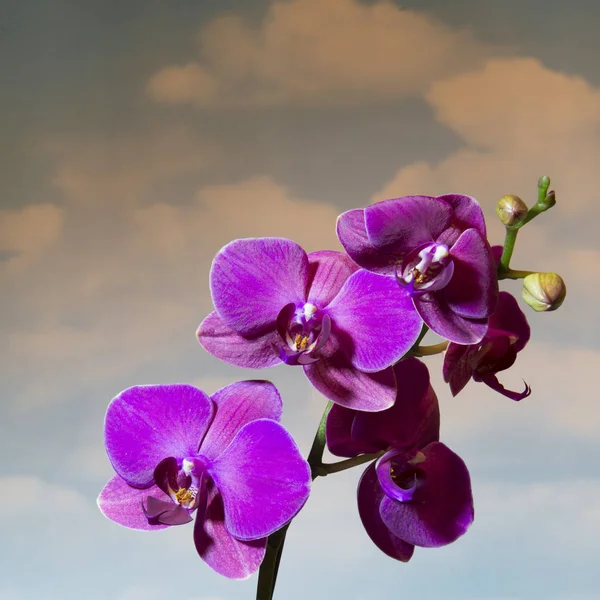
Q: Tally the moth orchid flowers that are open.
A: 5